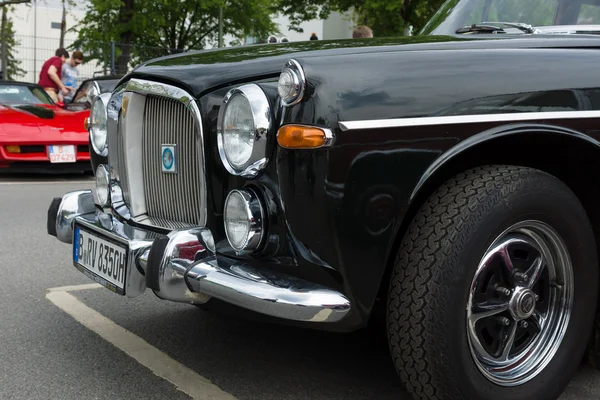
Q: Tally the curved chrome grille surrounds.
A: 1